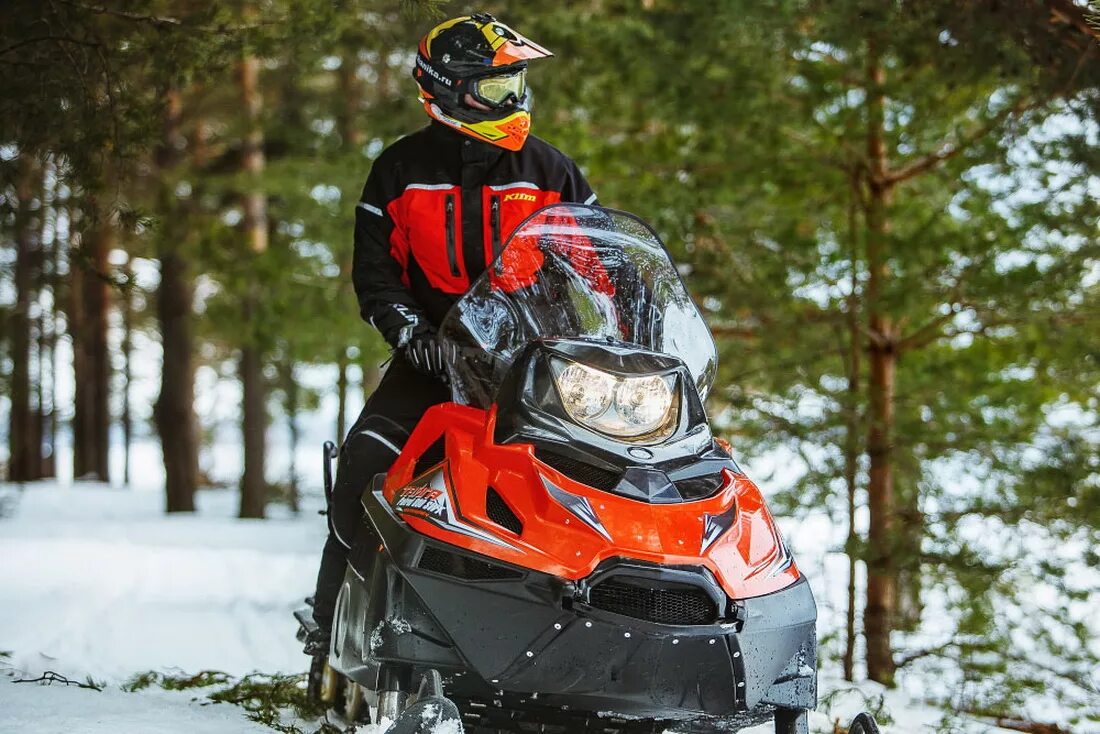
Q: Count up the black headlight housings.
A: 1